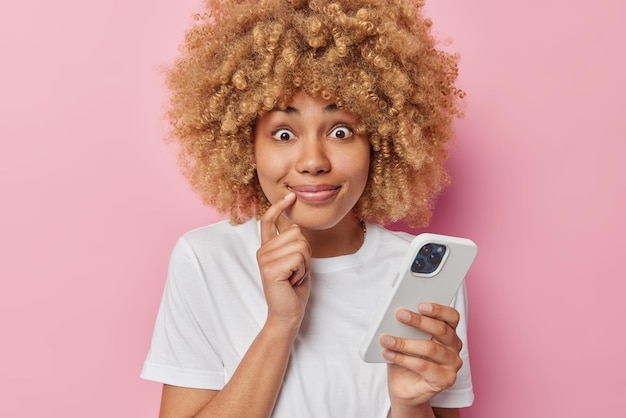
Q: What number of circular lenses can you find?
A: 3